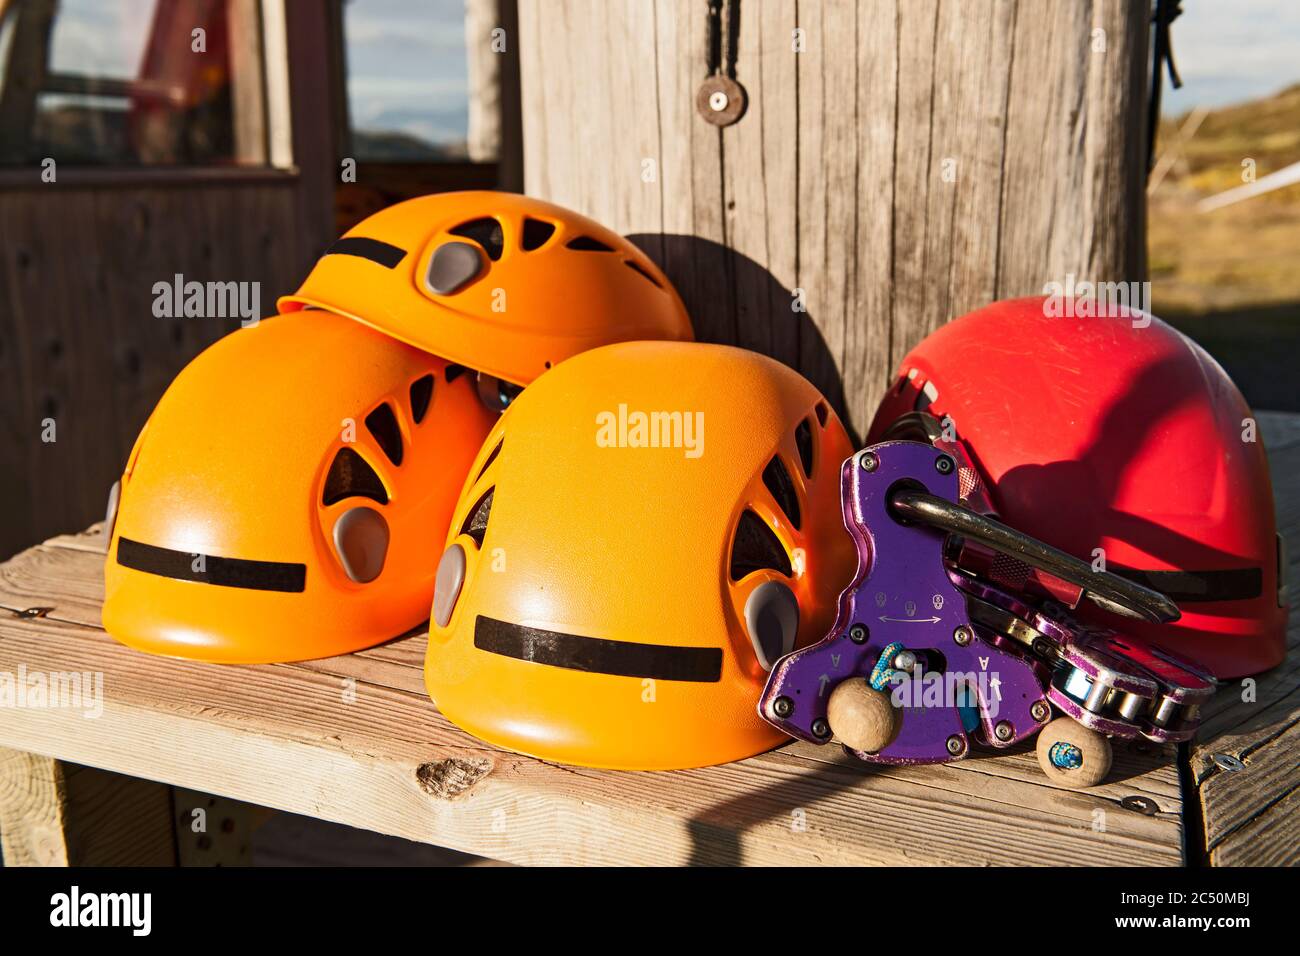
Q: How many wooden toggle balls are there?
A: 2